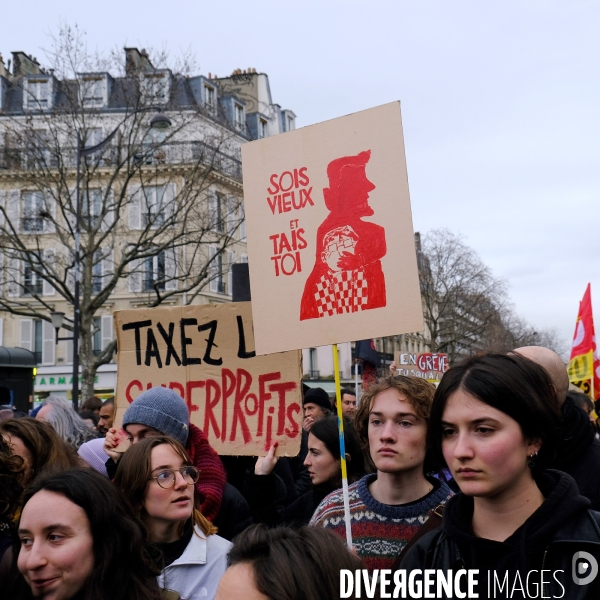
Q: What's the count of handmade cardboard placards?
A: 3